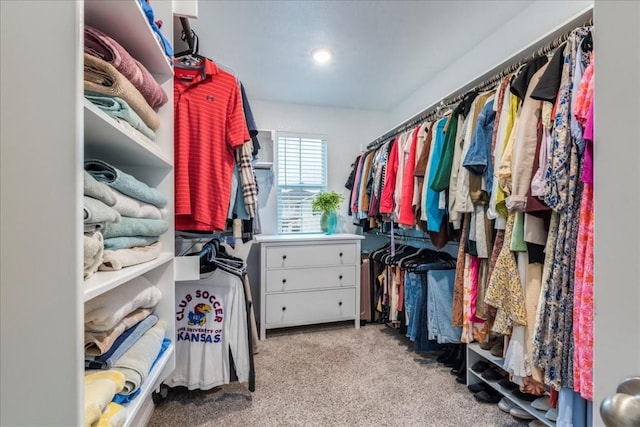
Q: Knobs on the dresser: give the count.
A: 6